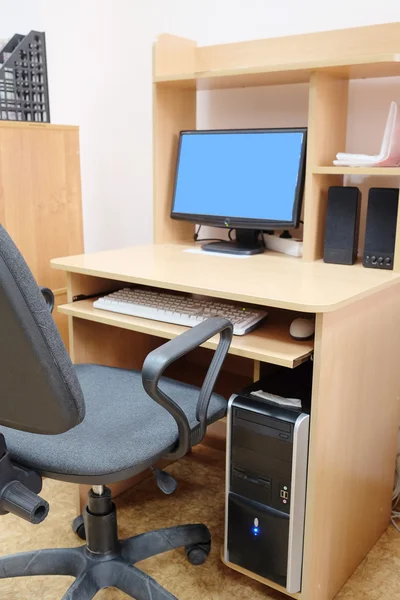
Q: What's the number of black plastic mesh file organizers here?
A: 1